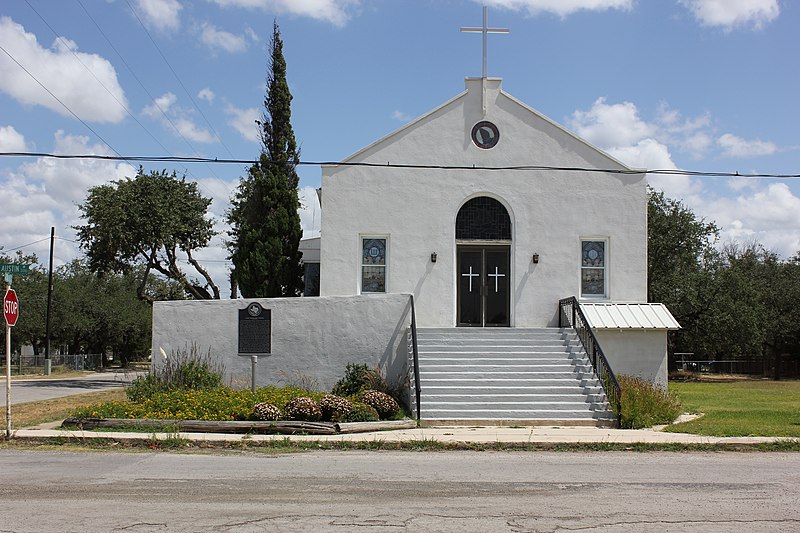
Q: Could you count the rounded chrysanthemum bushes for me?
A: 4